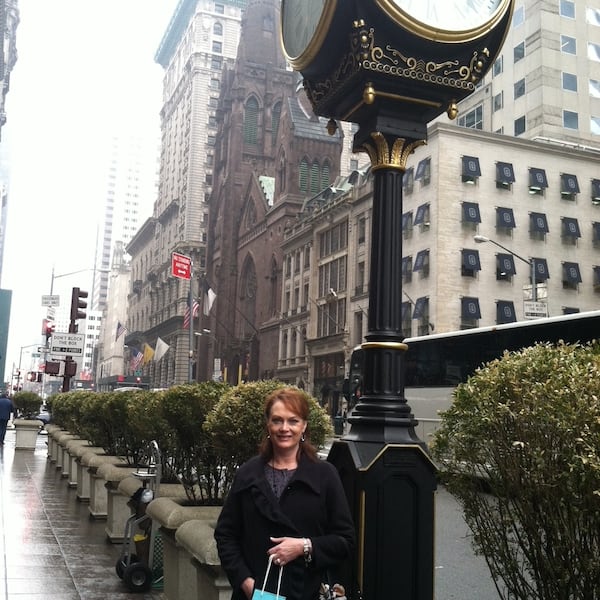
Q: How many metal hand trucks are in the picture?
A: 1